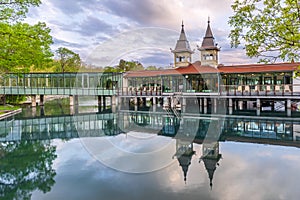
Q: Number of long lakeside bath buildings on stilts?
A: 1